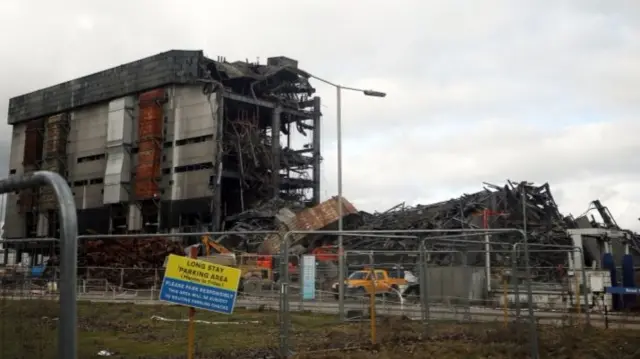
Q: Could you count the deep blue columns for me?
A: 2